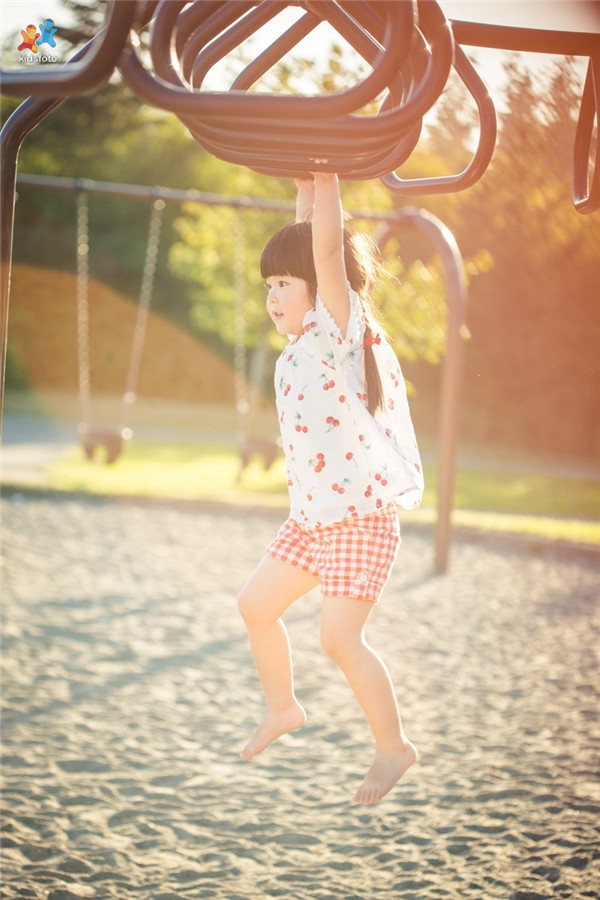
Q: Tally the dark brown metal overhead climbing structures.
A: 1